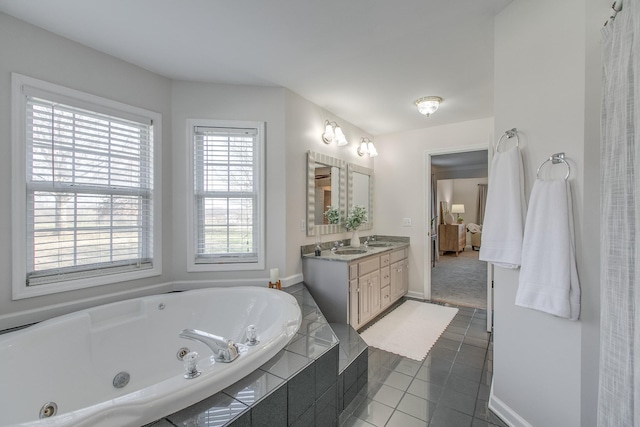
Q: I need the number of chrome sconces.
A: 2